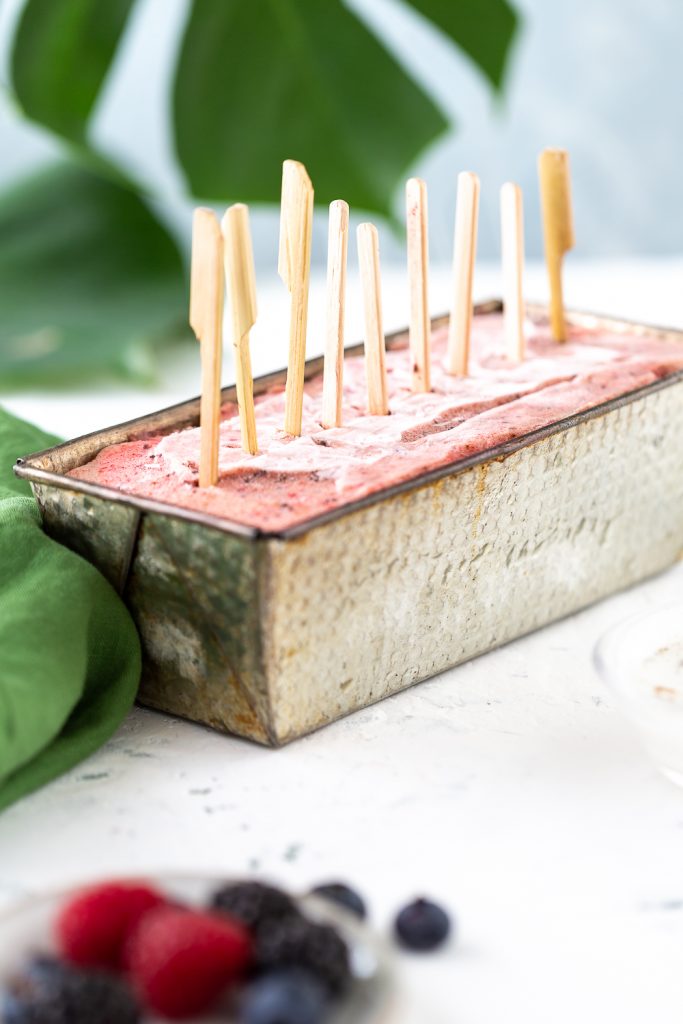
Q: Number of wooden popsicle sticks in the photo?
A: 9